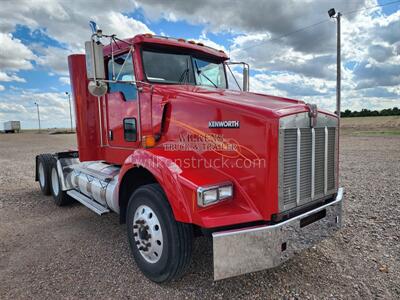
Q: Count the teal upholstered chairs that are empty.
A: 0